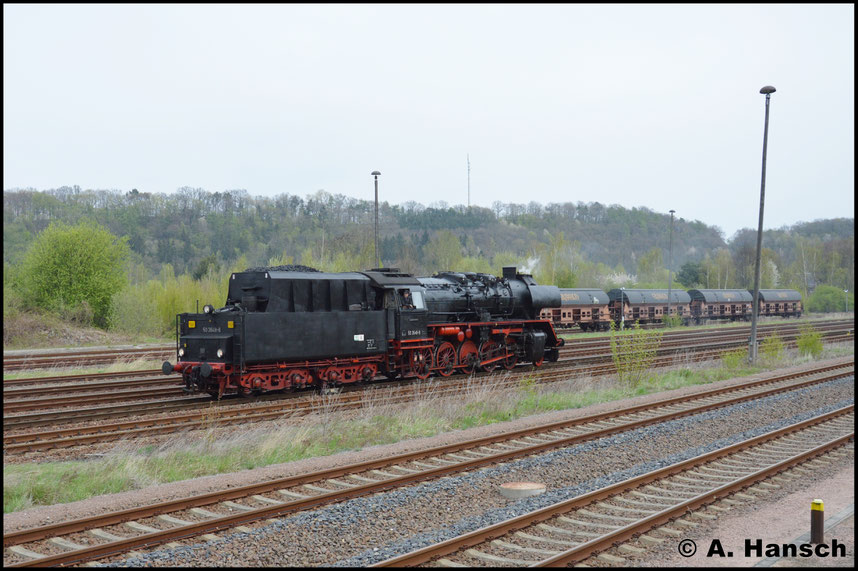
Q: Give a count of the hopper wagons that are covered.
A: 4